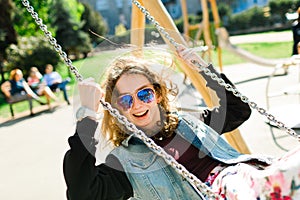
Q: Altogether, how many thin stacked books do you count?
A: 0